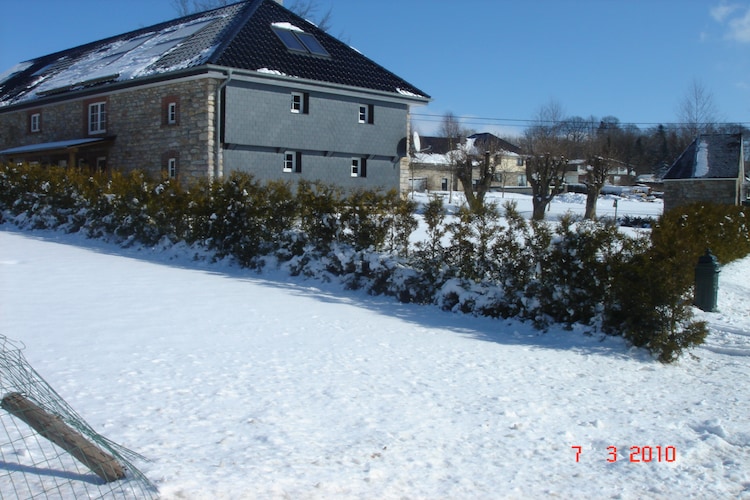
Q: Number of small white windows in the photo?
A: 7